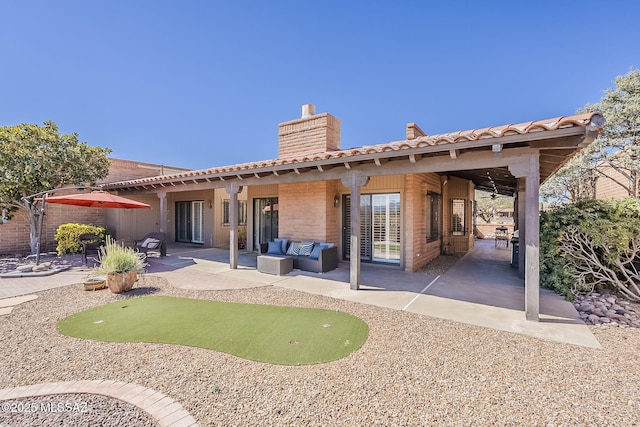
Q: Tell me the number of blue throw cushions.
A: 4